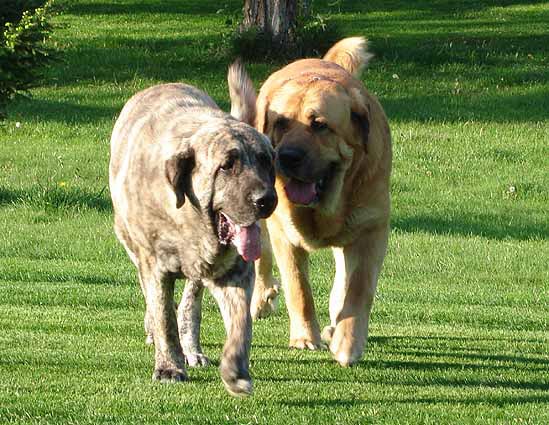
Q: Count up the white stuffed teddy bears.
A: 0